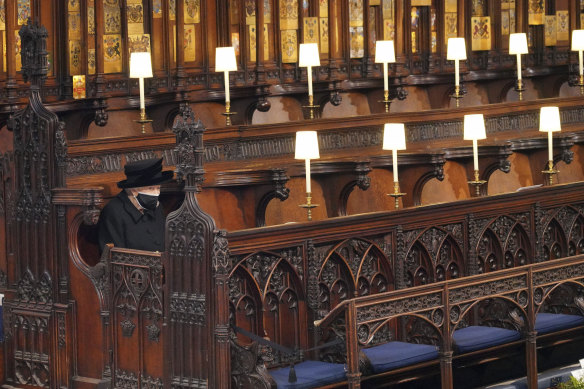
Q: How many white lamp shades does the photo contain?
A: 11